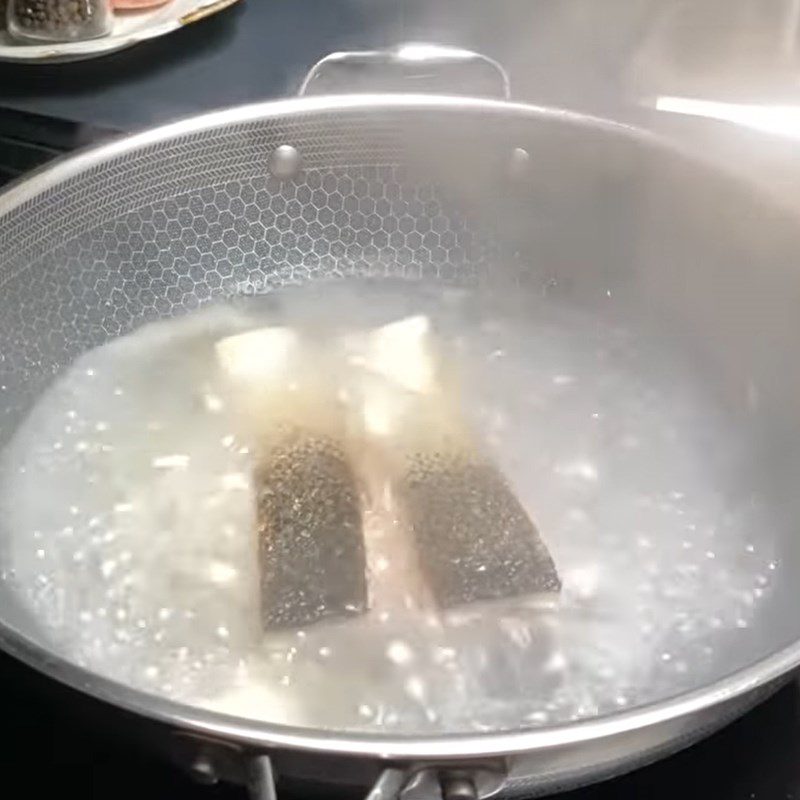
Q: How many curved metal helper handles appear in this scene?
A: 1